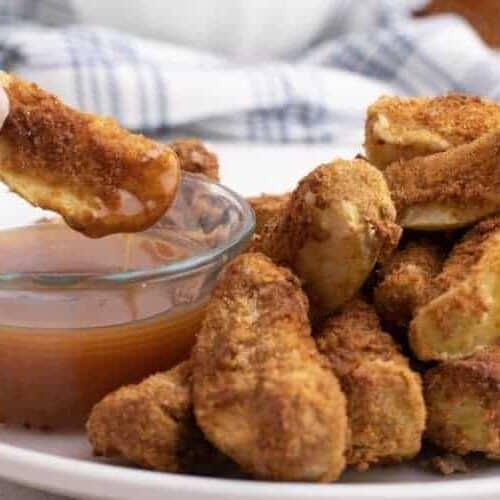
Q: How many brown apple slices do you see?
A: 12